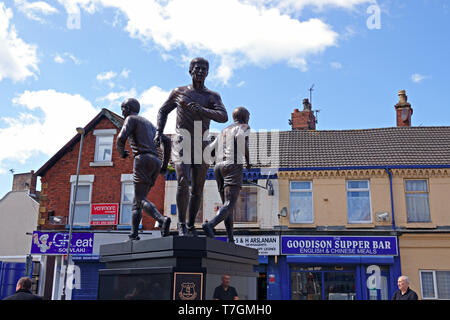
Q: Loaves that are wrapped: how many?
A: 0